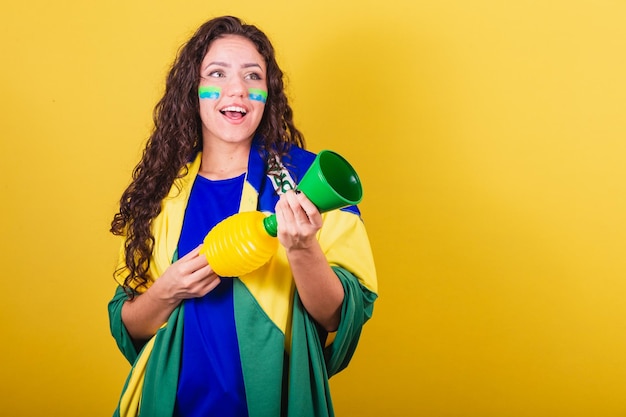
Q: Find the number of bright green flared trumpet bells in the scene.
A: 1